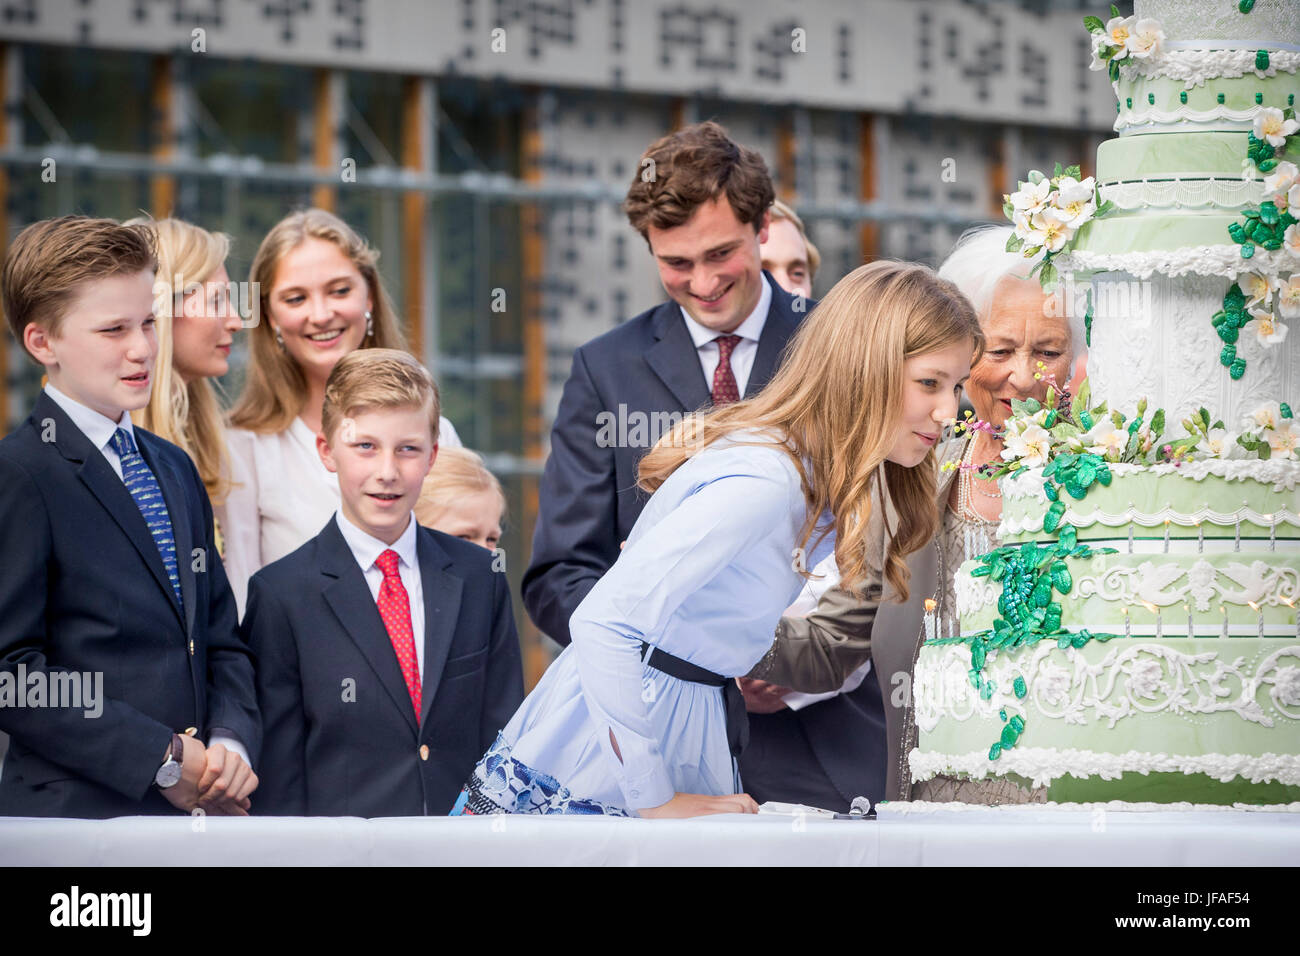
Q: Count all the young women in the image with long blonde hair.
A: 3